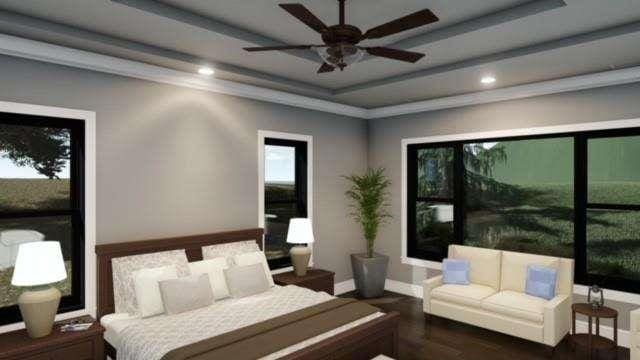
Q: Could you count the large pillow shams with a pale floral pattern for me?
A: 2